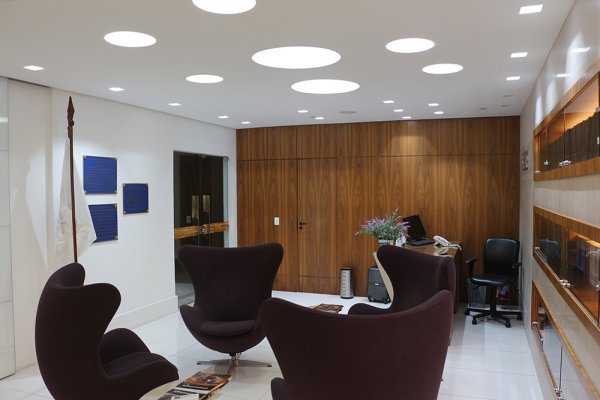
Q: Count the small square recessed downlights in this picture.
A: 15